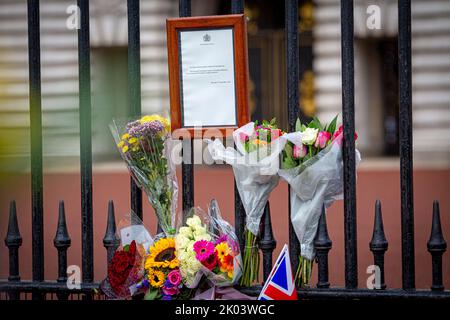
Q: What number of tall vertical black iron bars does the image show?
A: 8